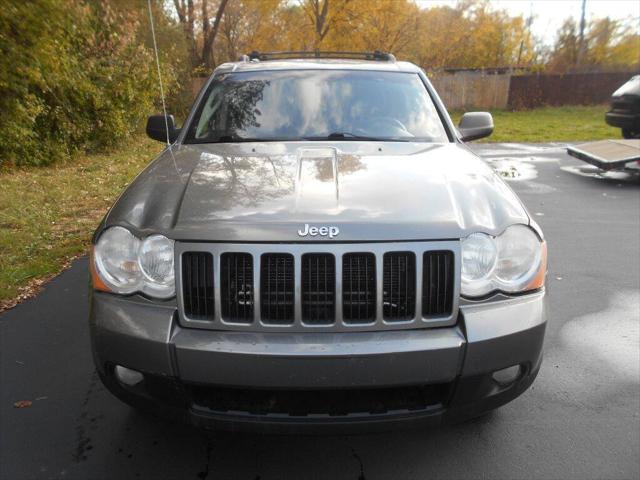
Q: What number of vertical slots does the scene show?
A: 7